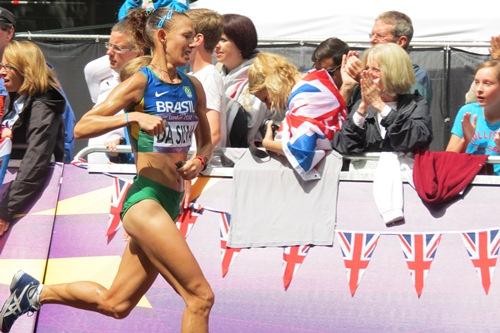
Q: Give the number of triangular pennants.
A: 7